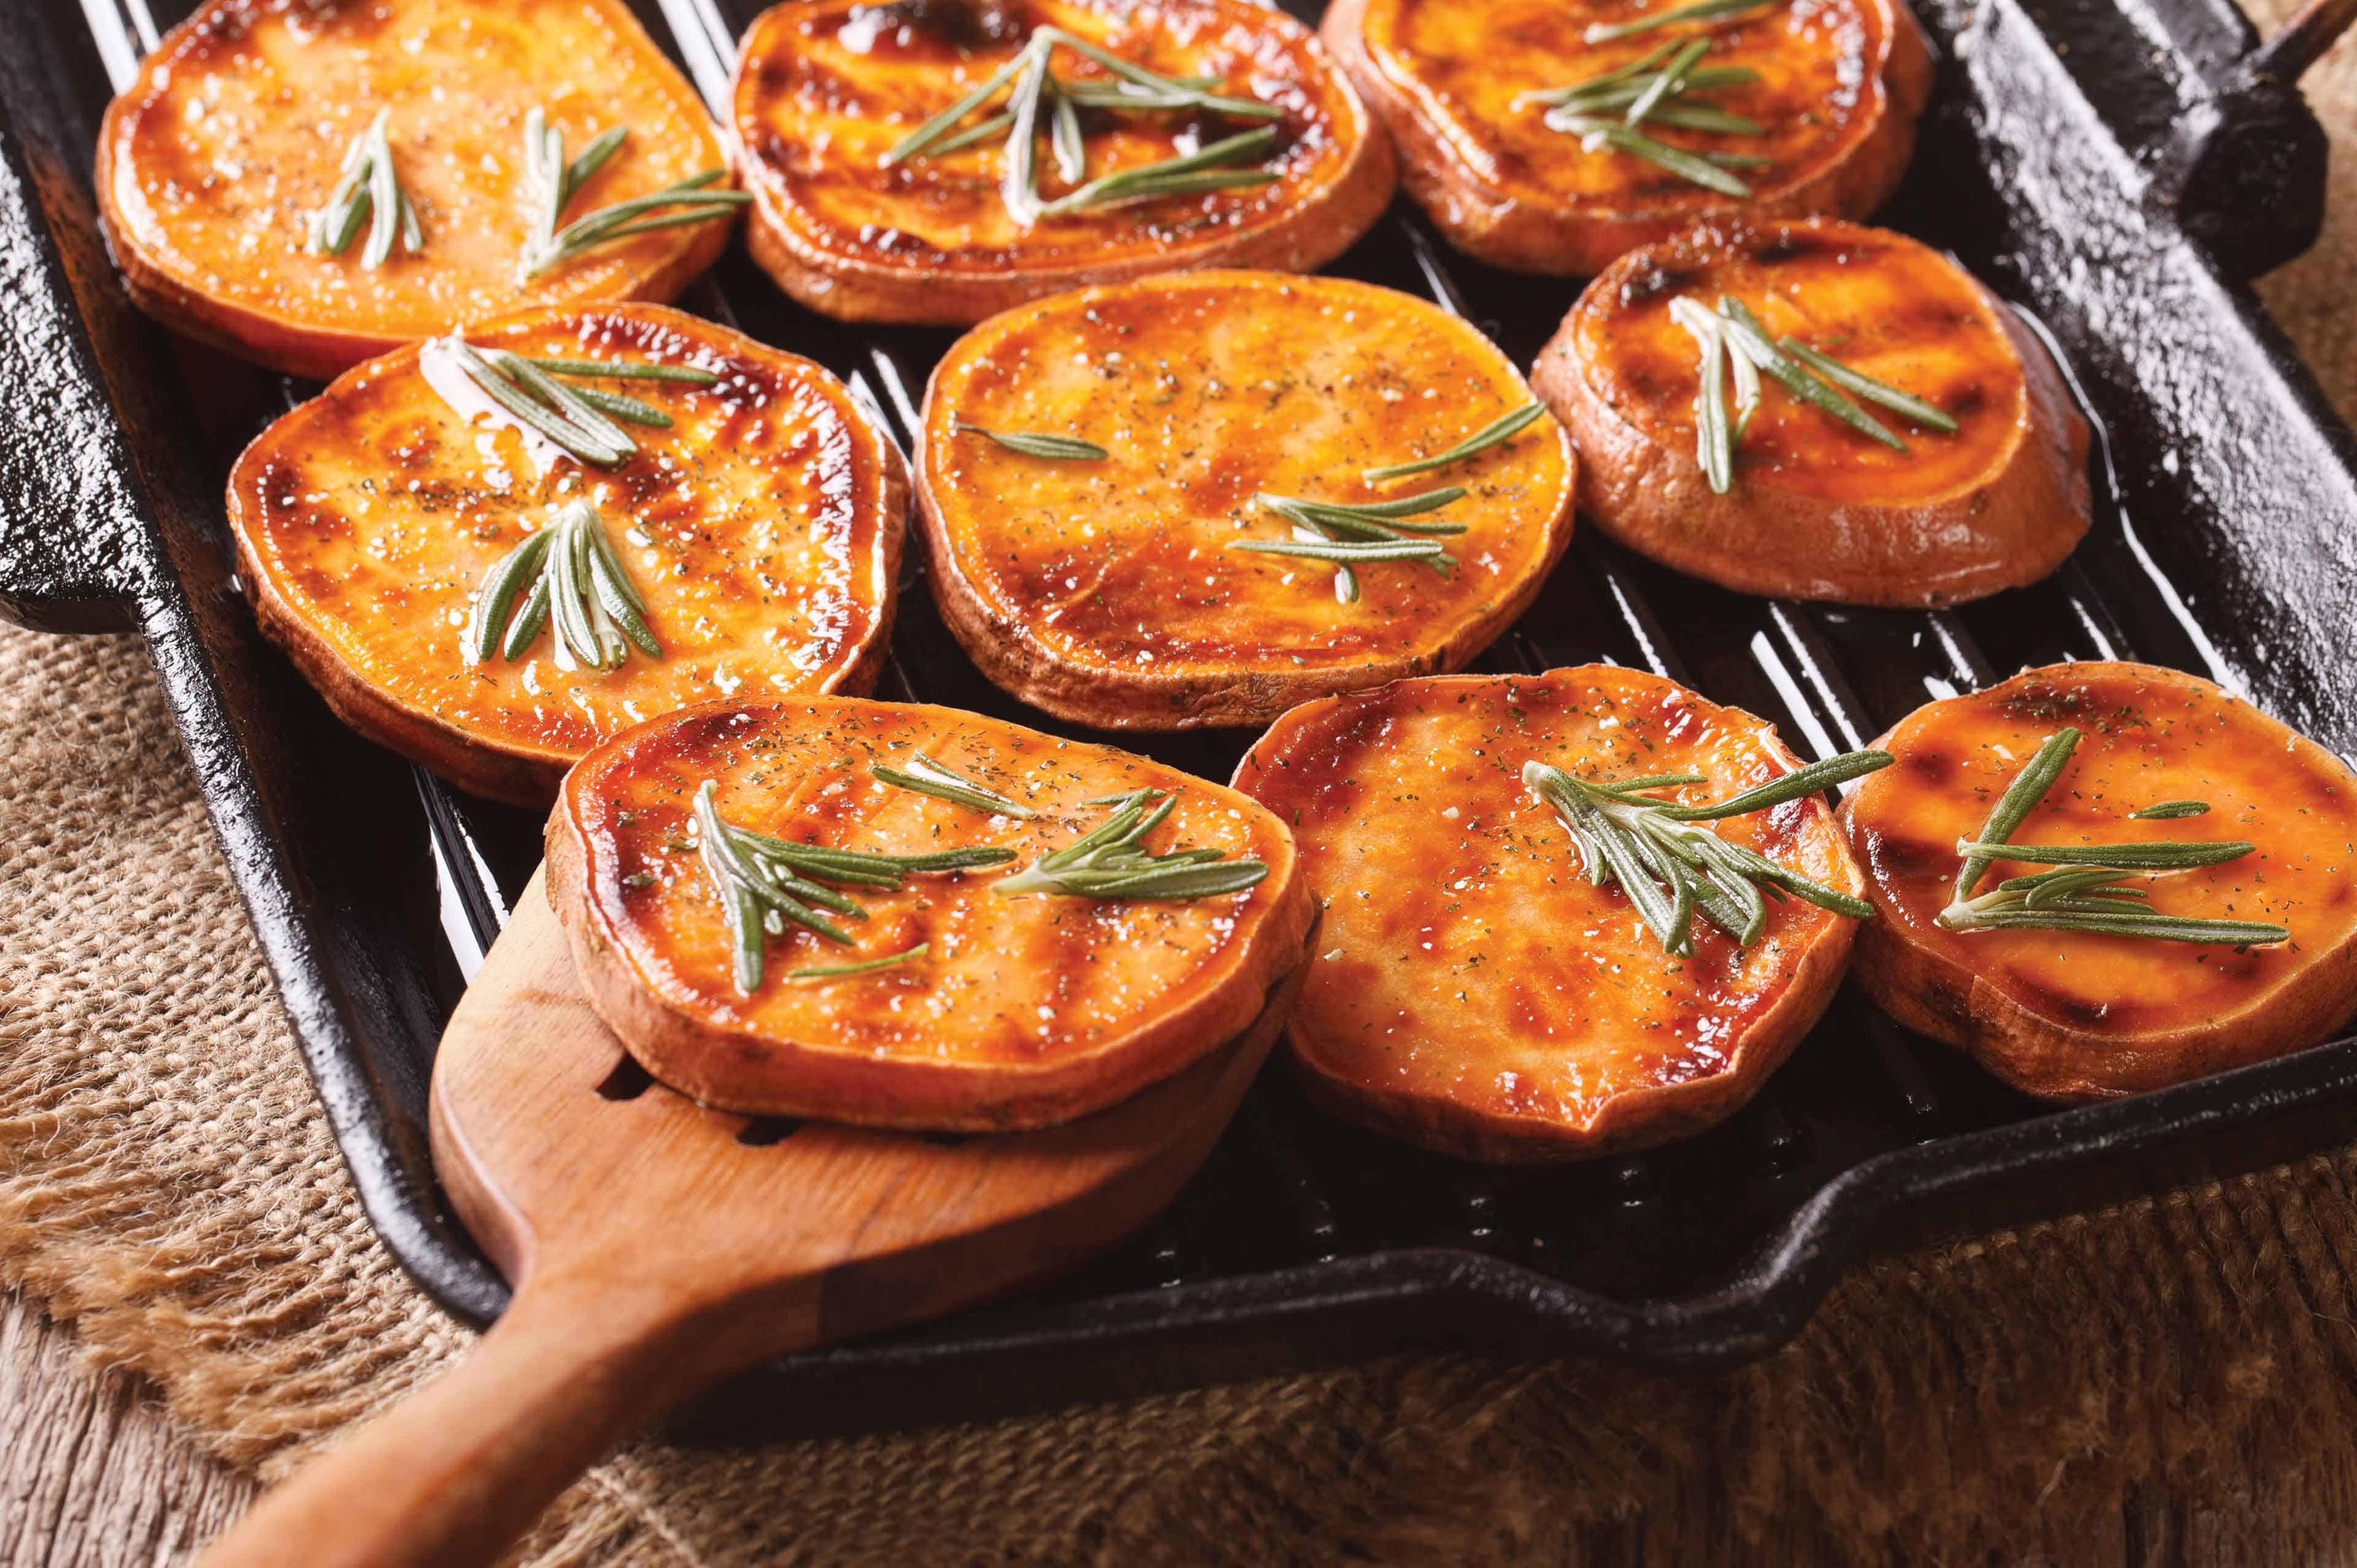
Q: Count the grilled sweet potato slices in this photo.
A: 9